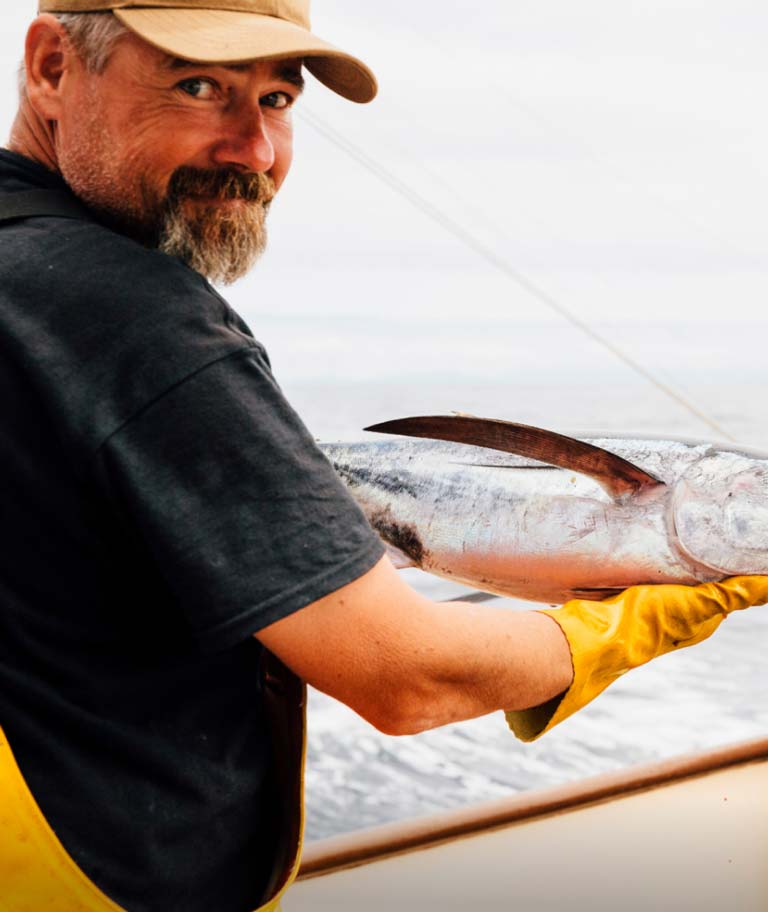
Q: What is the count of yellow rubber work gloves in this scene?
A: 1